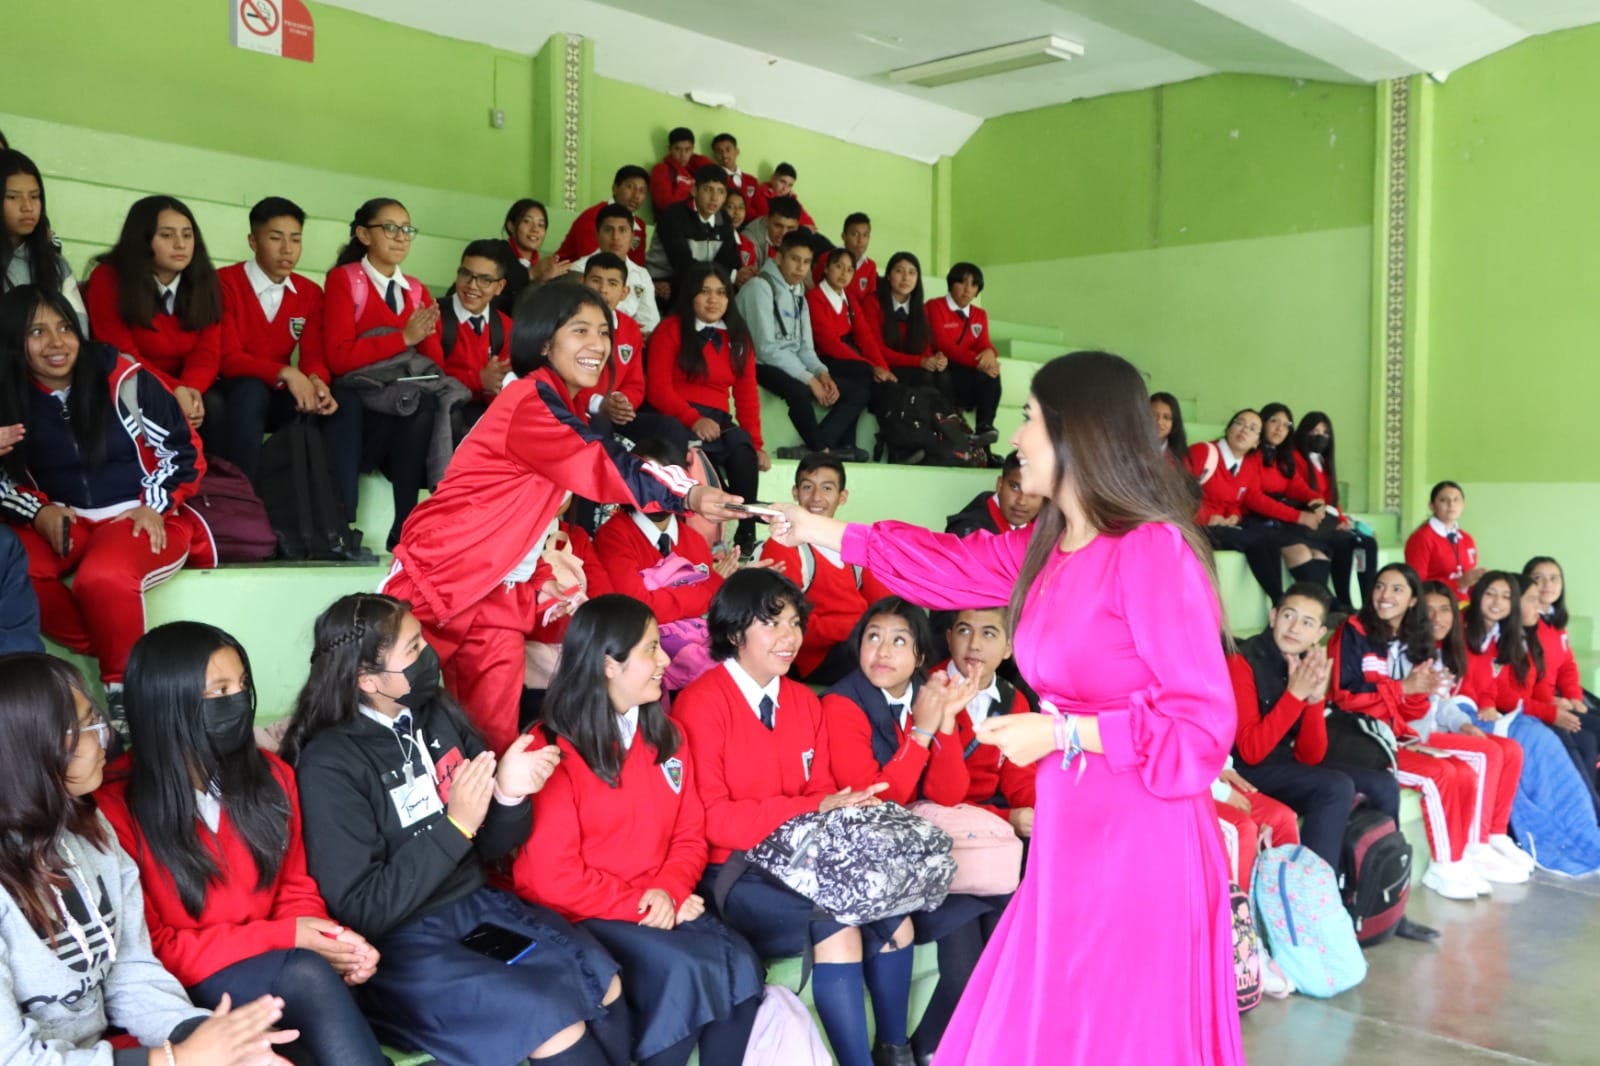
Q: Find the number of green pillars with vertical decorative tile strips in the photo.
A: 2